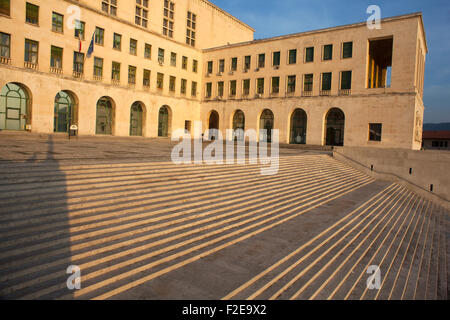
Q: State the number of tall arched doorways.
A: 10